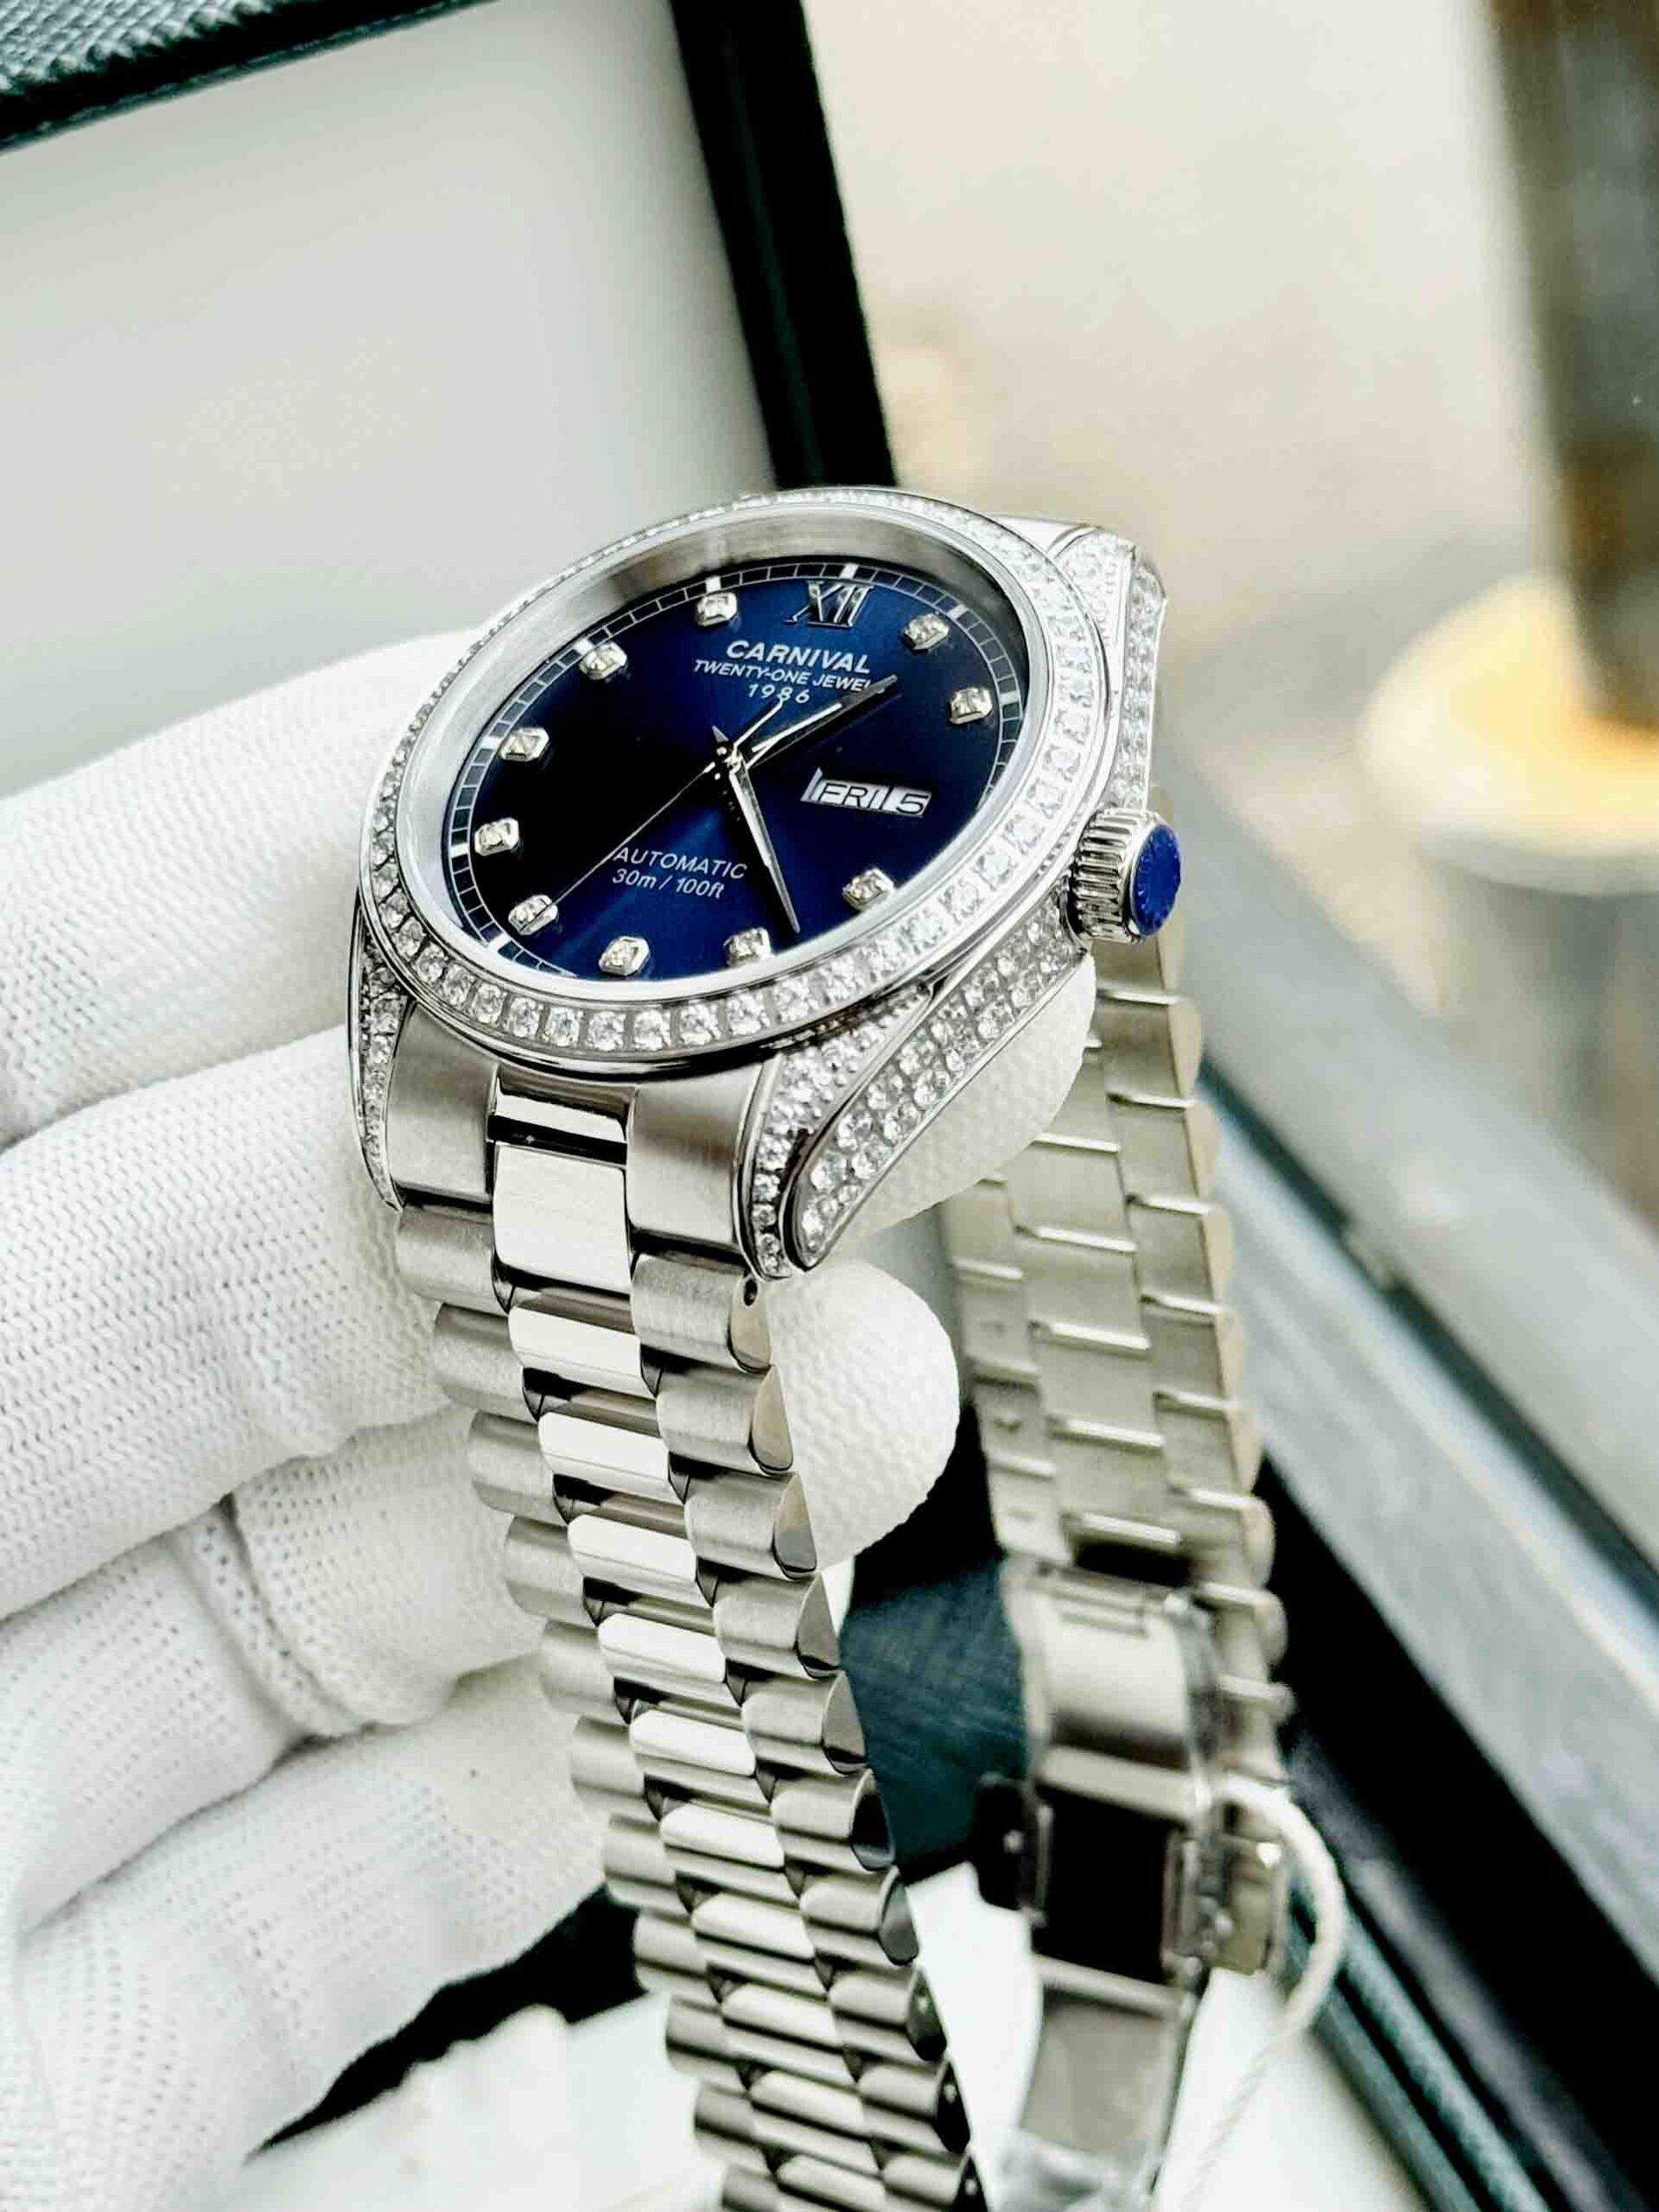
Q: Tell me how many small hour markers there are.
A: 10